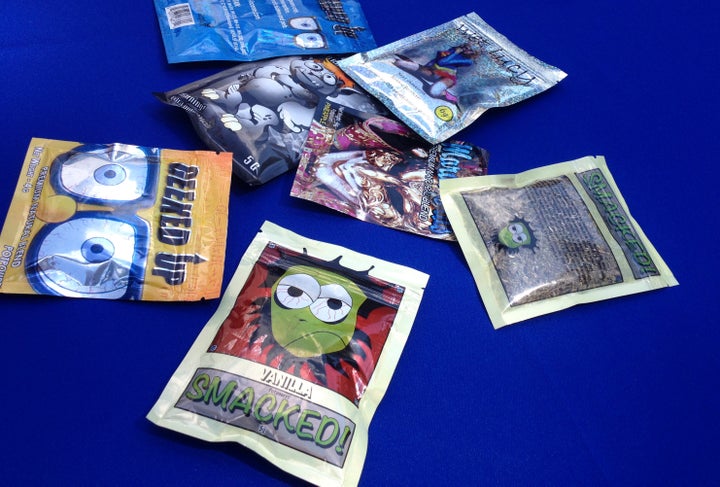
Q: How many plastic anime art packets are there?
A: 7